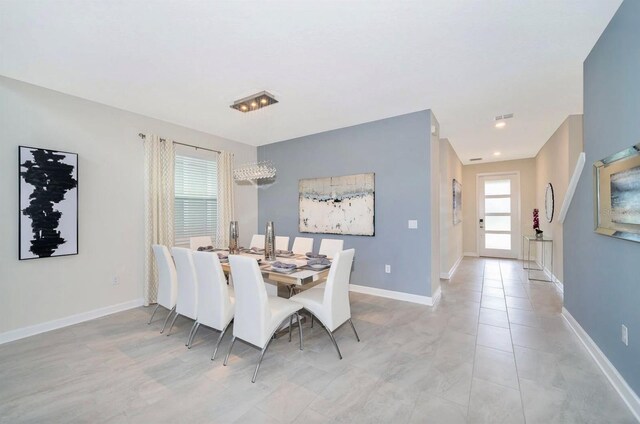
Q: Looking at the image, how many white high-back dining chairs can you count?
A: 10